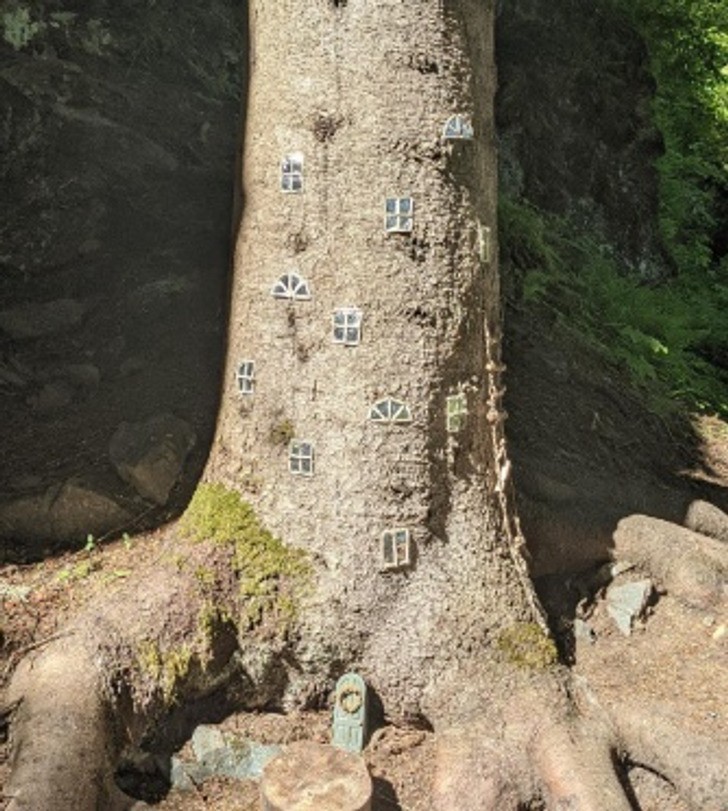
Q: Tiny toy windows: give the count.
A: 11